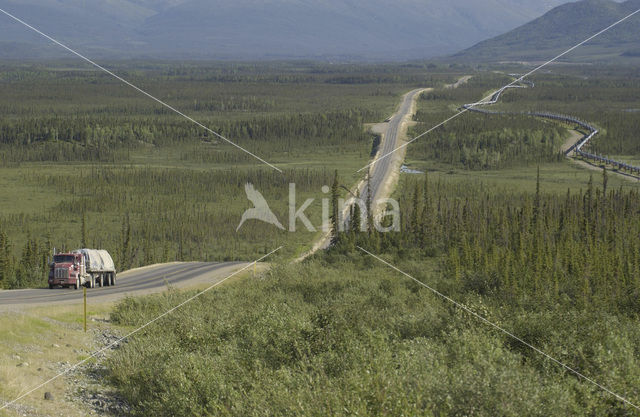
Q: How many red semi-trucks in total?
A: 1